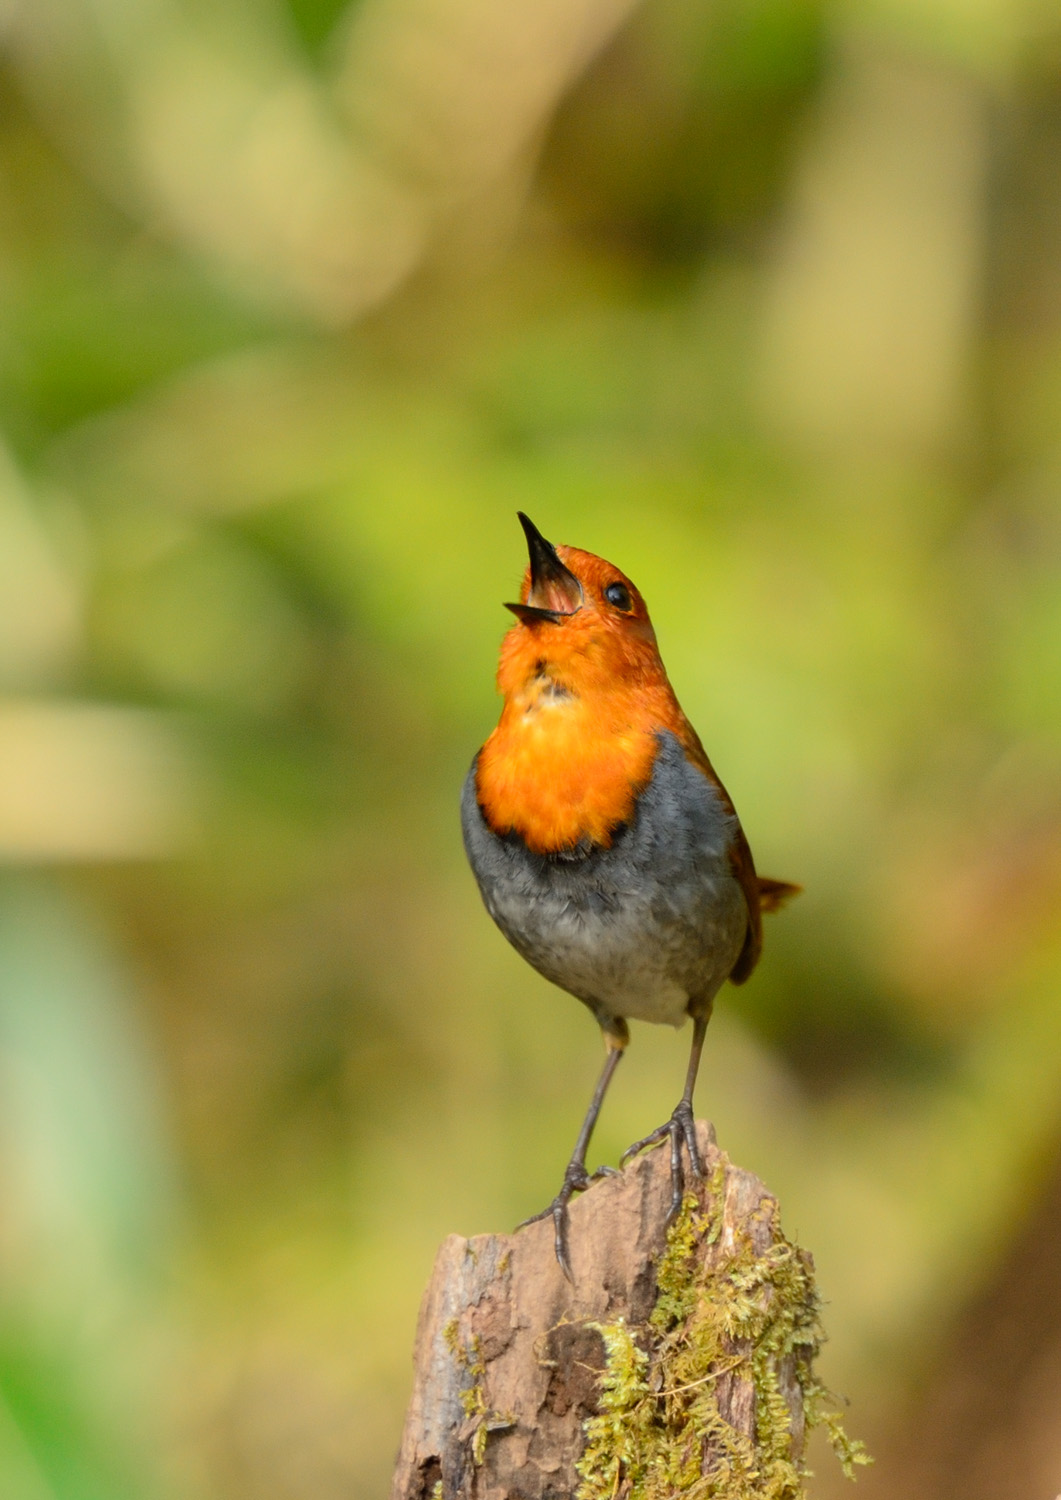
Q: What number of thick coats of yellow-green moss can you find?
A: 1